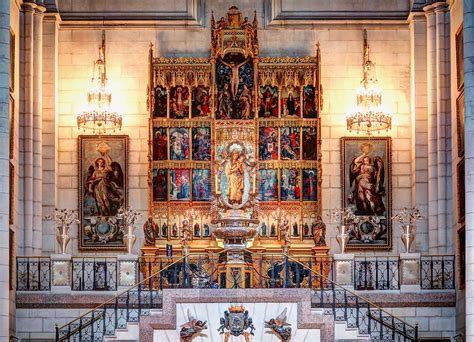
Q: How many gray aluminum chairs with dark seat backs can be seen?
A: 0